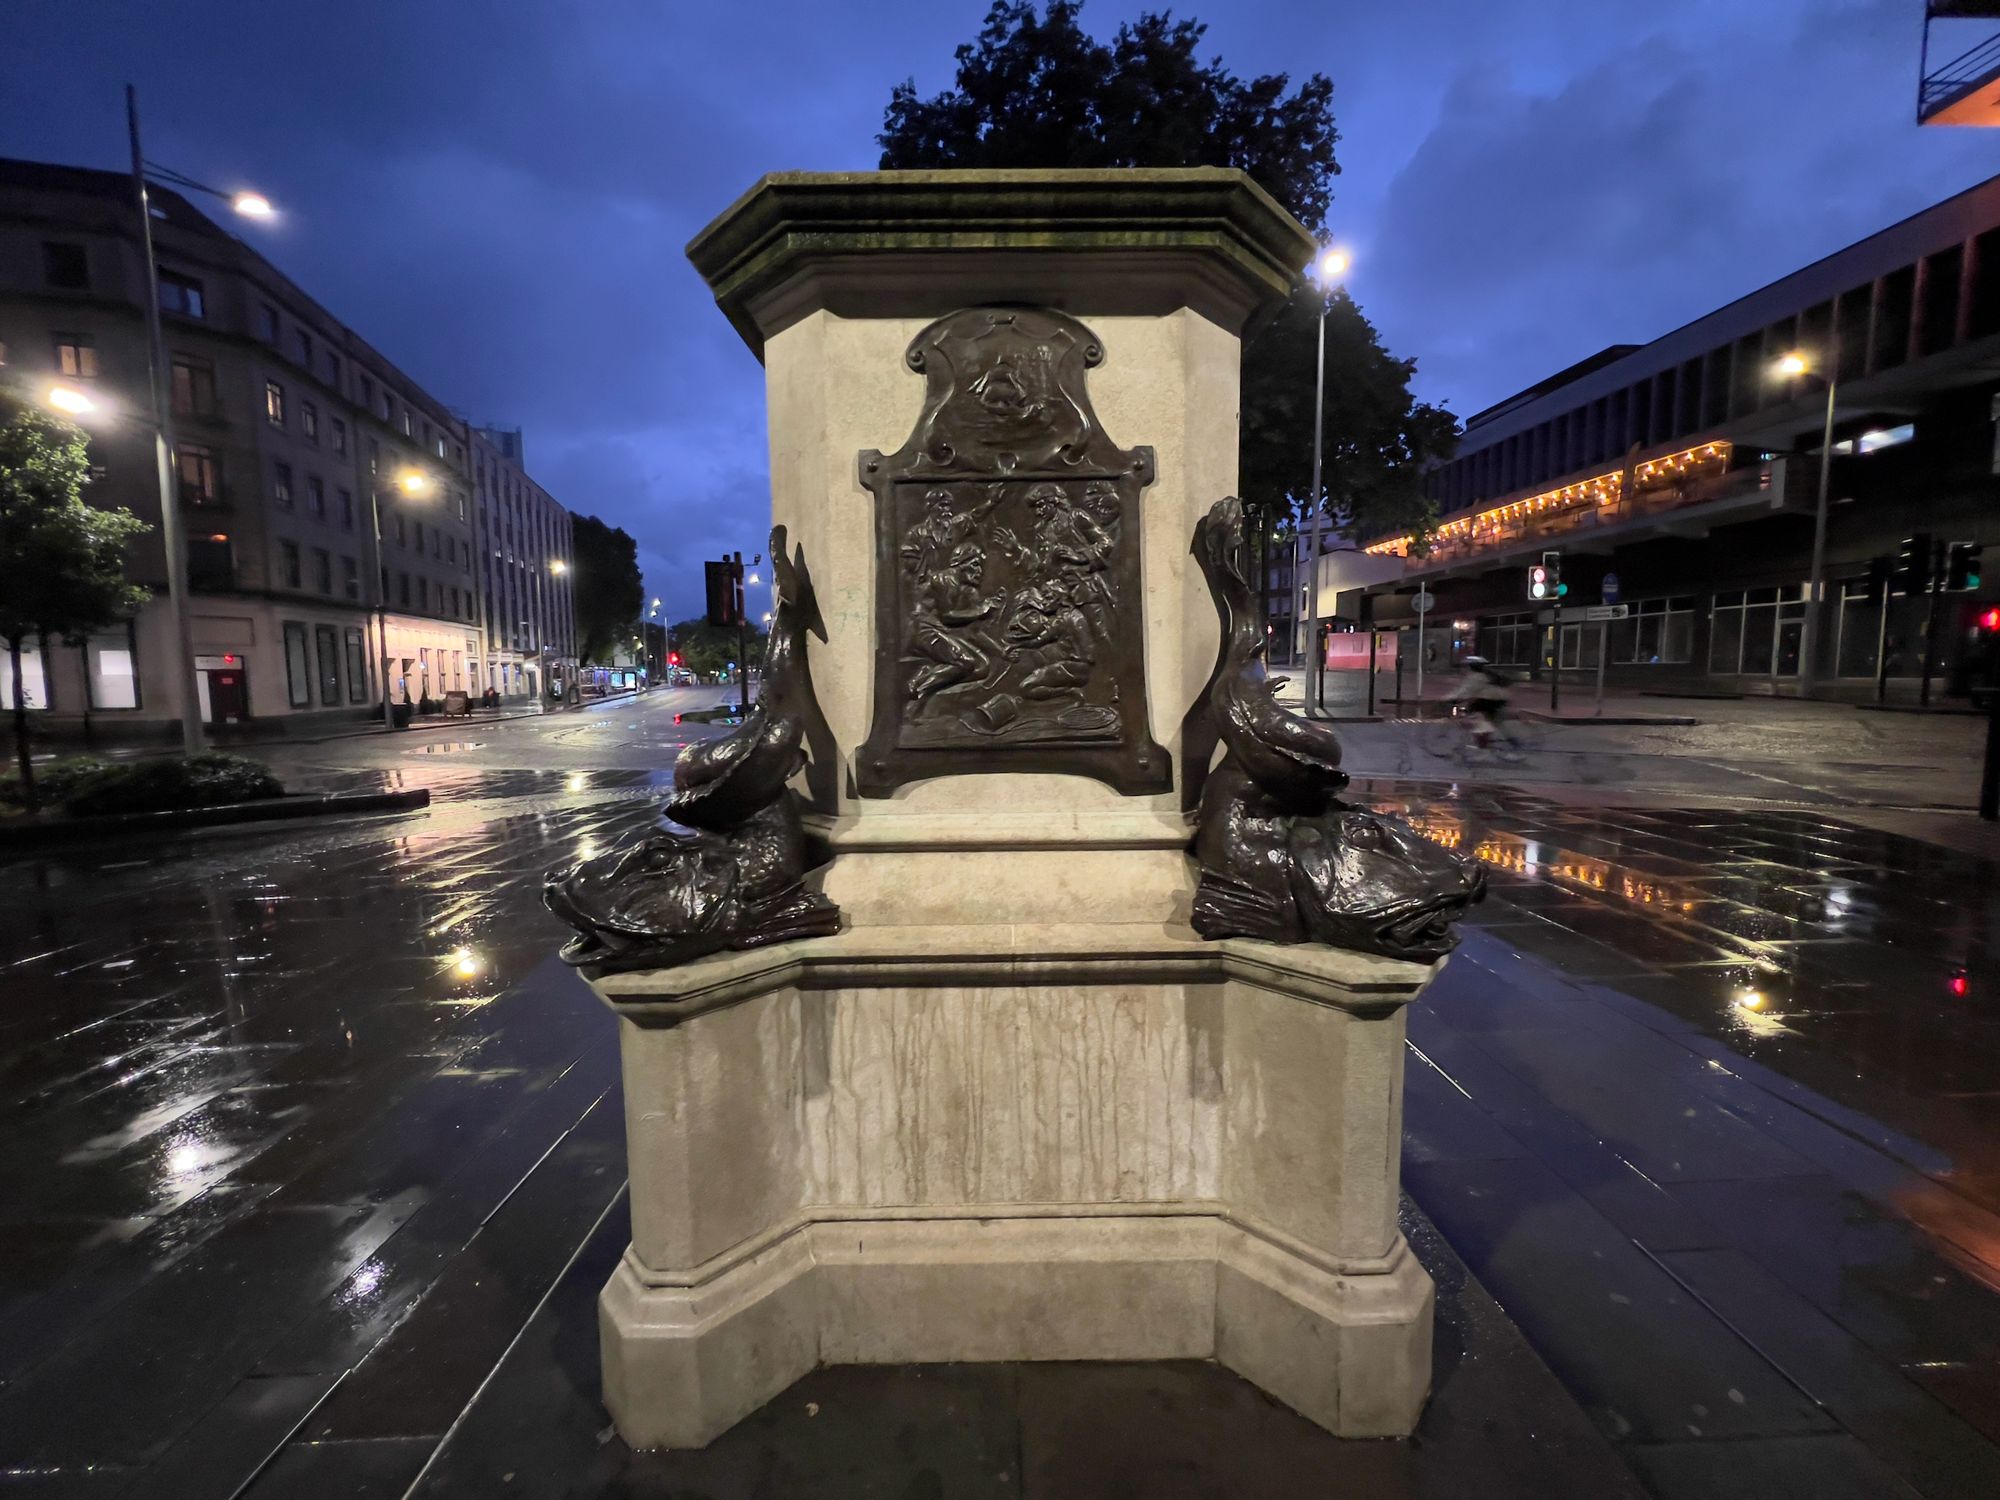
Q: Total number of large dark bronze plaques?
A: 1